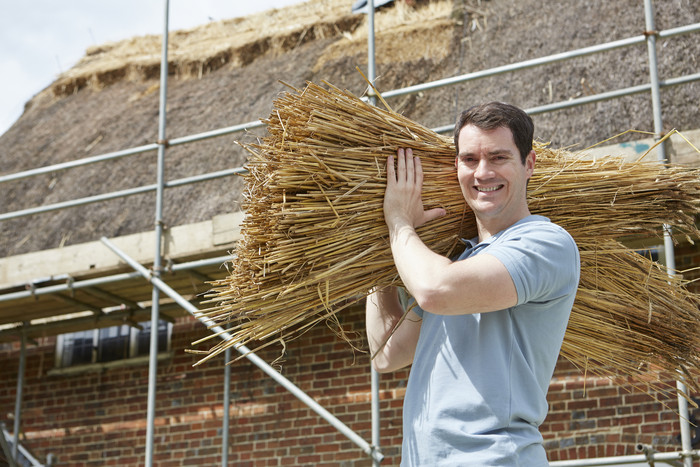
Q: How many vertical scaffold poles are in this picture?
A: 5